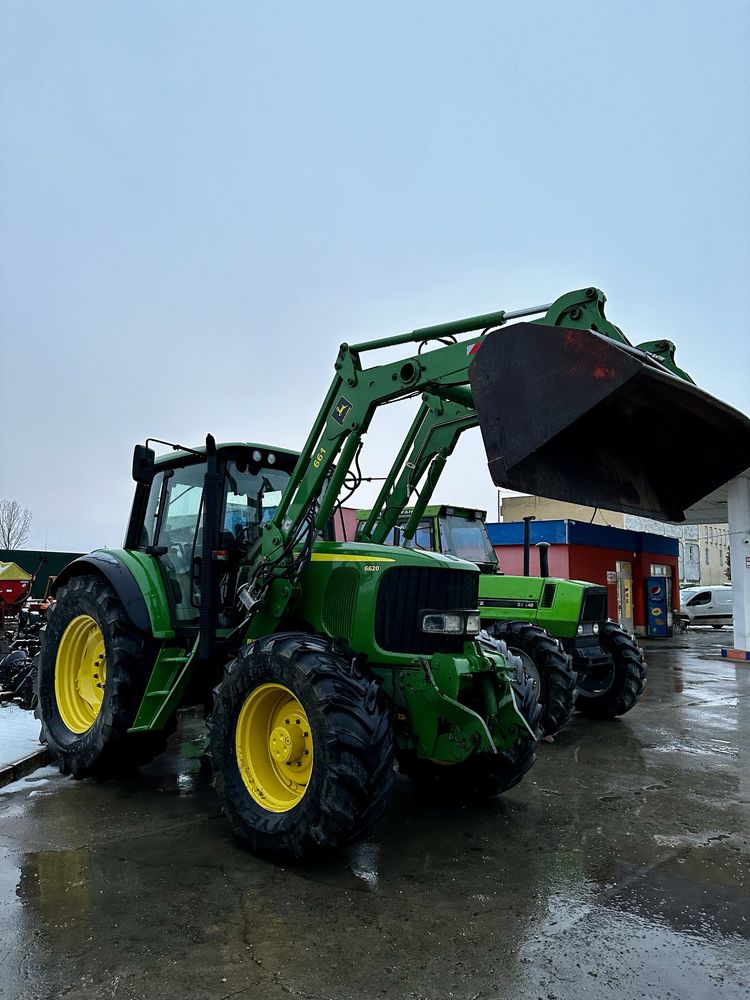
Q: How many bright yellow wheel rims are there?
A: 2